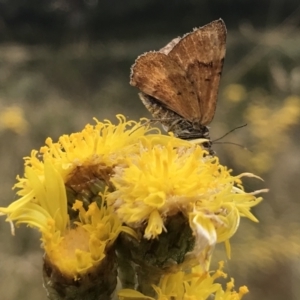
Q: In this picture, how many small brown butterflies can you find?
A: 1